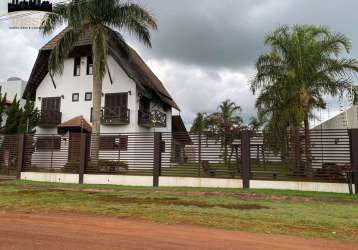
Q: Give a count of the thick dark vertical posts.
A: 5